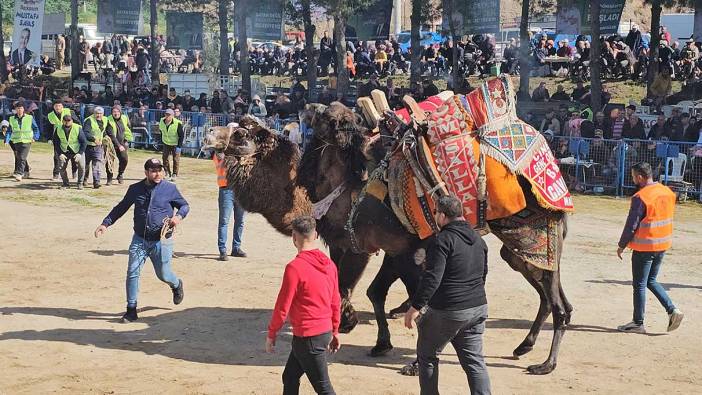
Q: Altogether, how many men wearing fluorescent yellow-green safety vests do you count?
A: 6